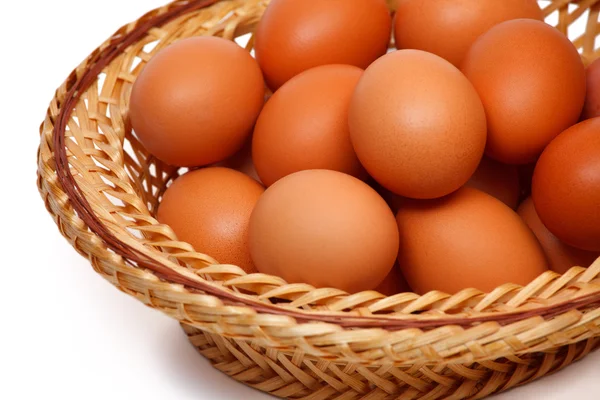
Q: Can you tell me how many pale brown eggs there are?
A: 2